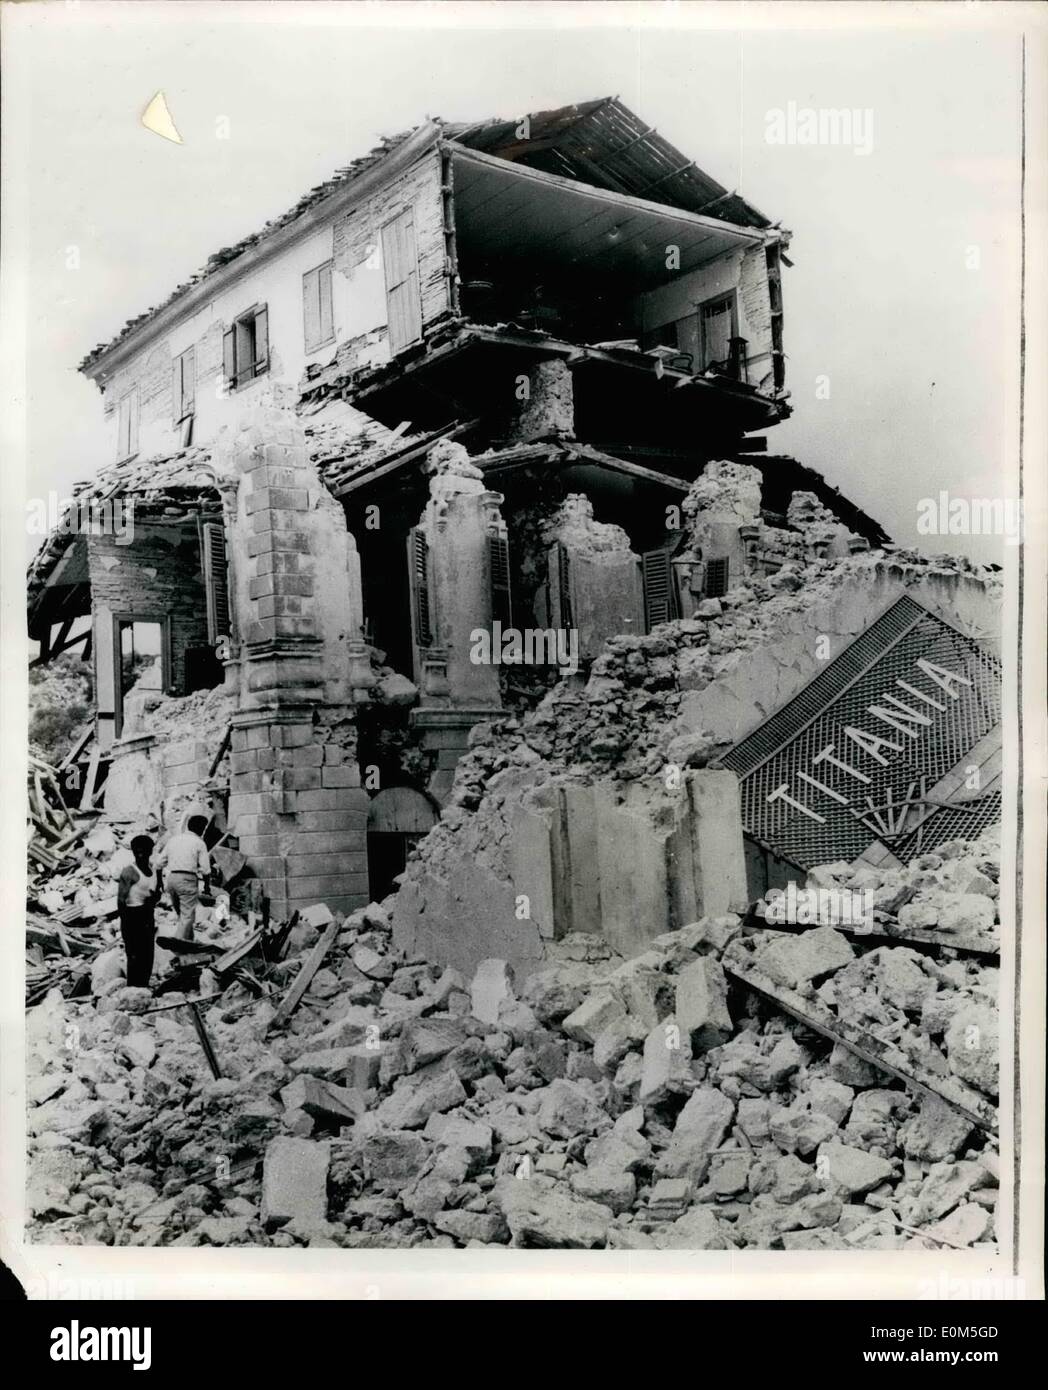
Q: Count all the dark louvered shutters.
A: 6